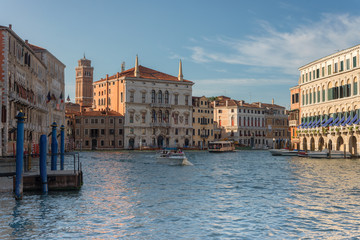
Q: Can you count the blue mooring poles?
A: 4